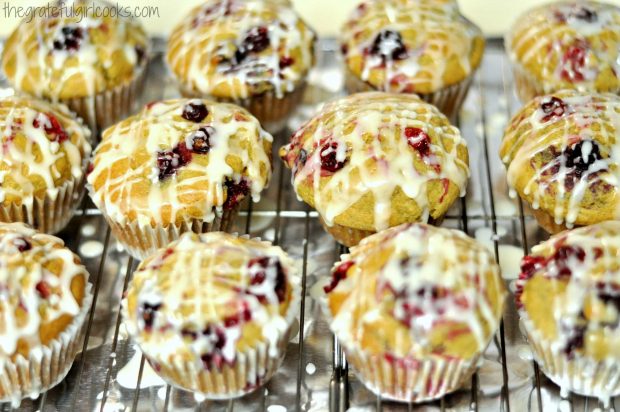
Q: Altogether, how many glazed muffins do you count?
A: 12